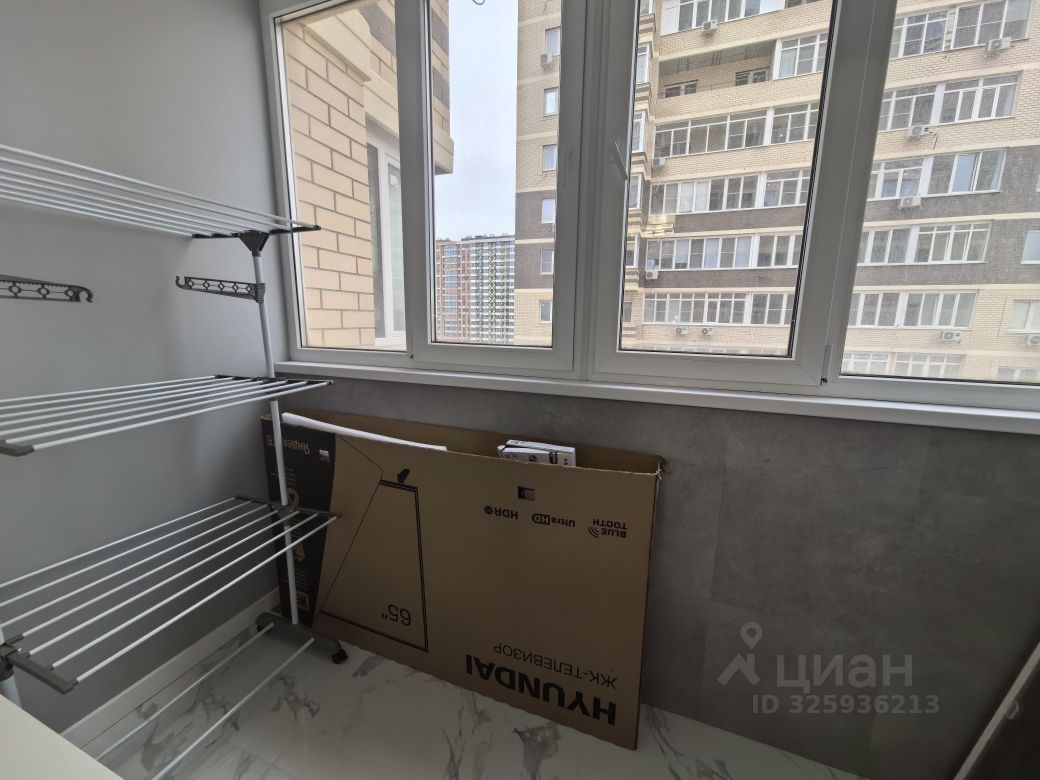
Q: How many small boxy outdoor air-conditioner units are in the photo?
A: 11